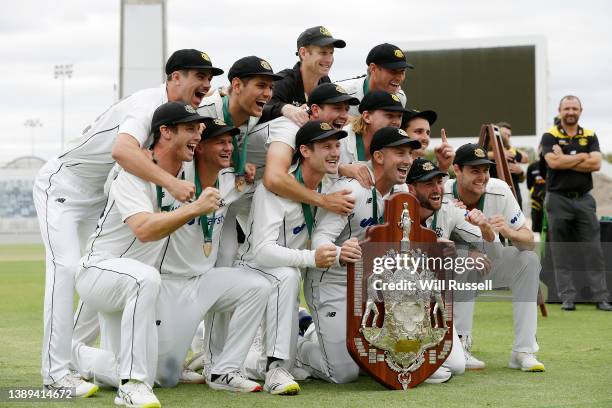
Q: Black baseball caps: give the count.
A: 13